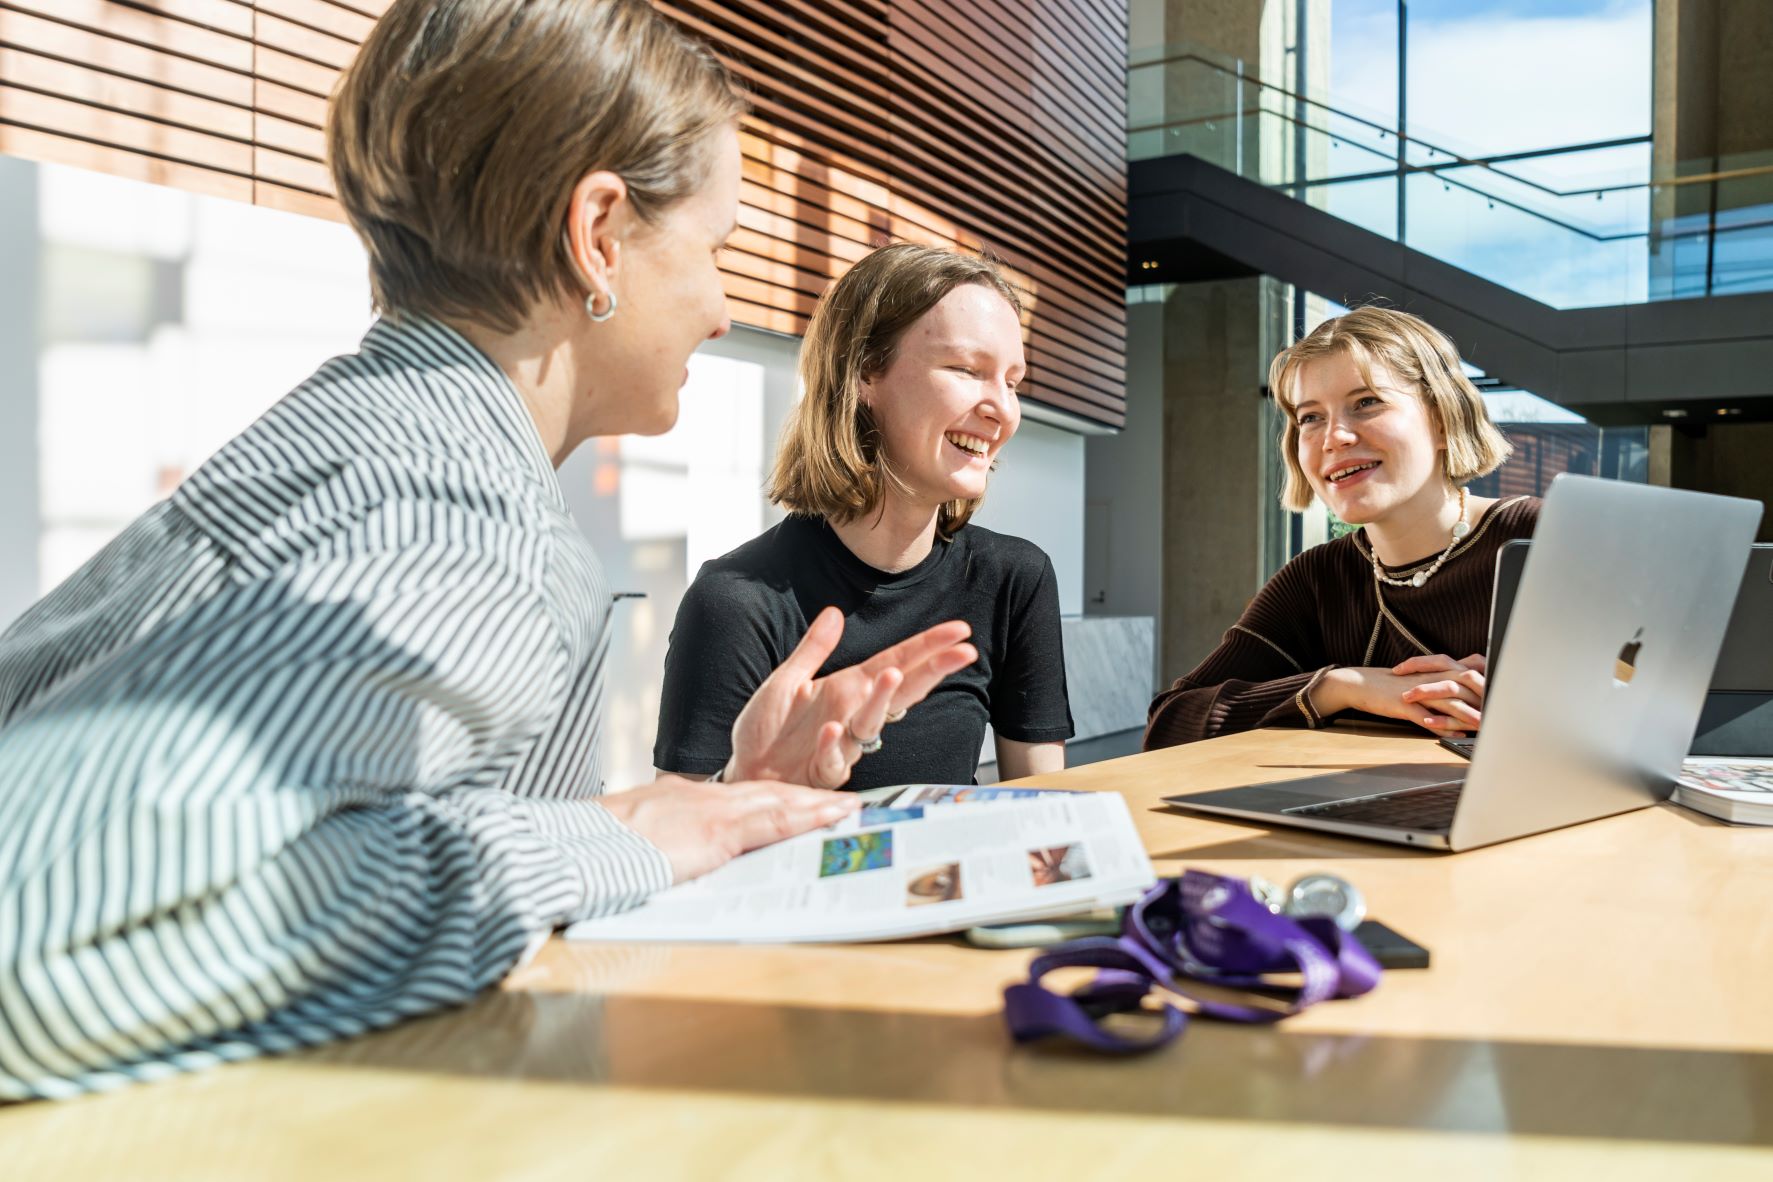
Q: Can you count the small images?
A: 4